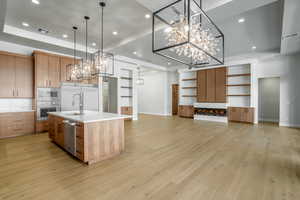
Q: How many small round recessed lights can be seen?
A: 10